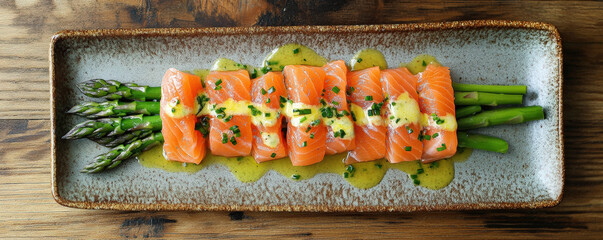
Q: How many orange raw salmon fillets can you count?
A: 8